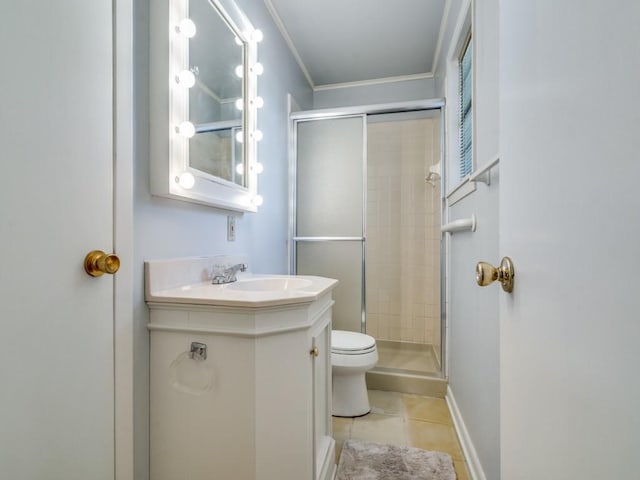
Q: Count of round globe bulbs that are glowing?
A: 10